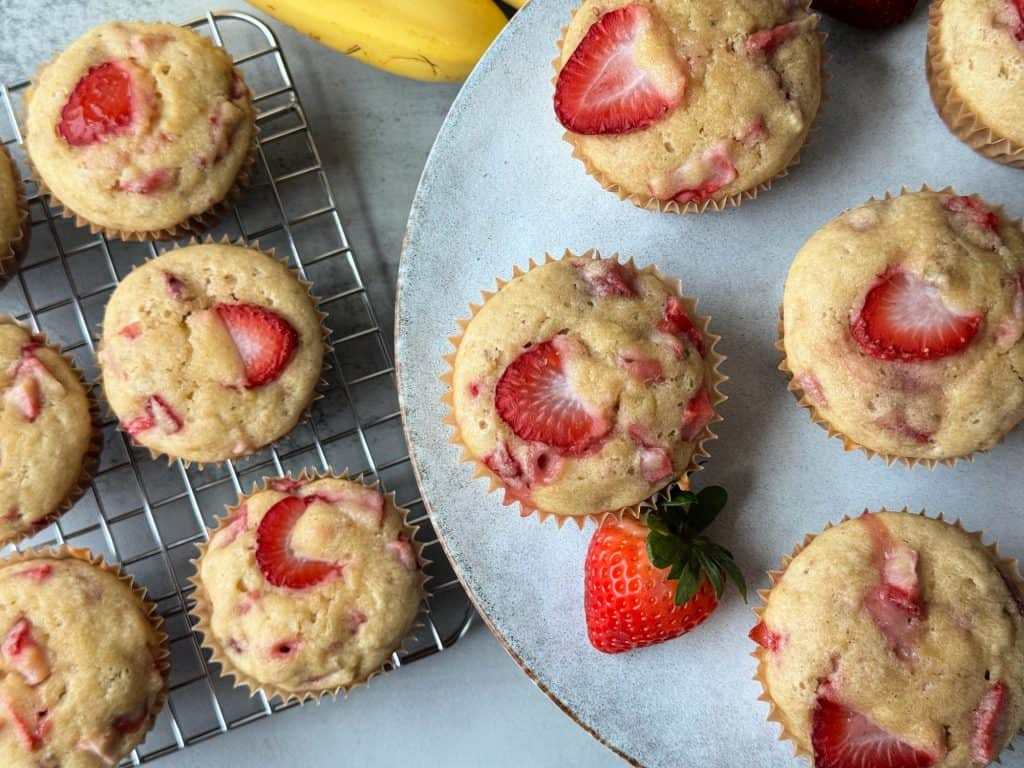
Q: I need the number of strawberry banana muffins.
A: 11